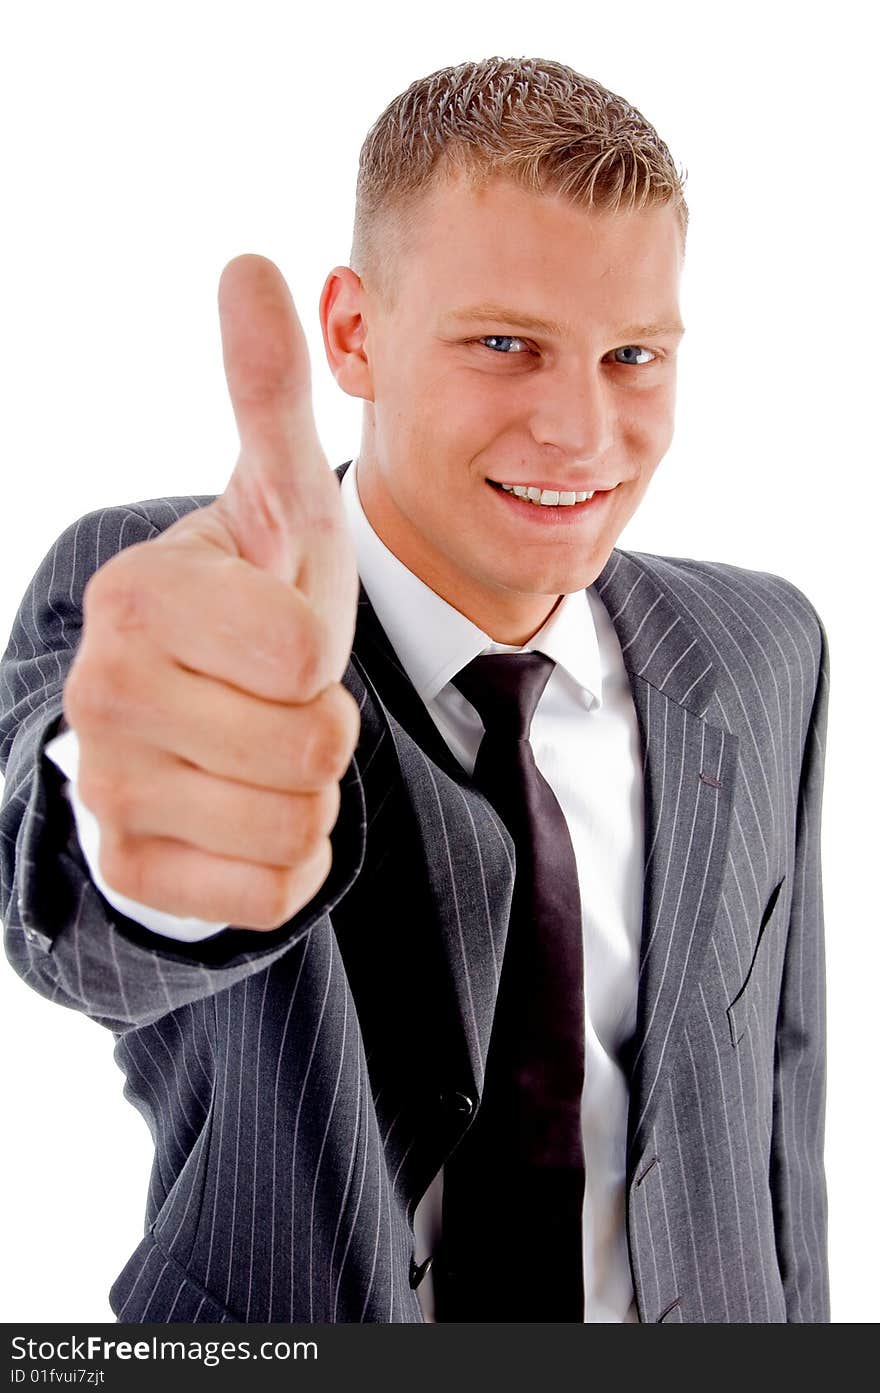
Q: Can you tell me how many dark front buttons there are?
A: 2